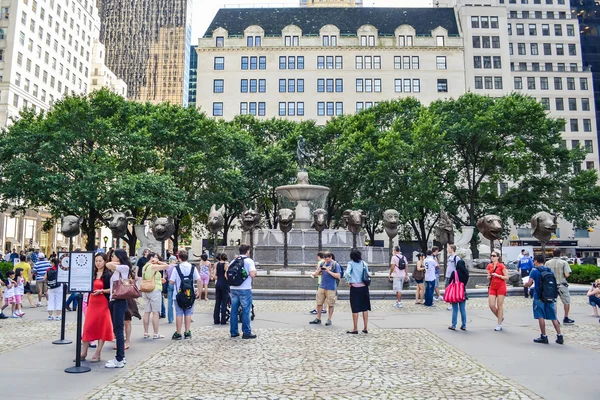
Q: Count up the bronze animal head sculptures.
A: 12